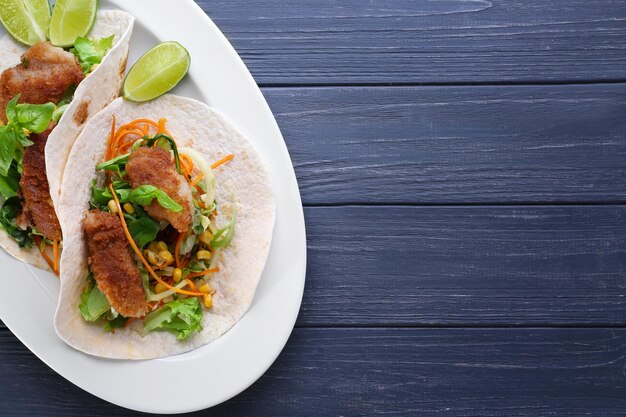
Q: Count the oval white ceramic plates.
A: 1